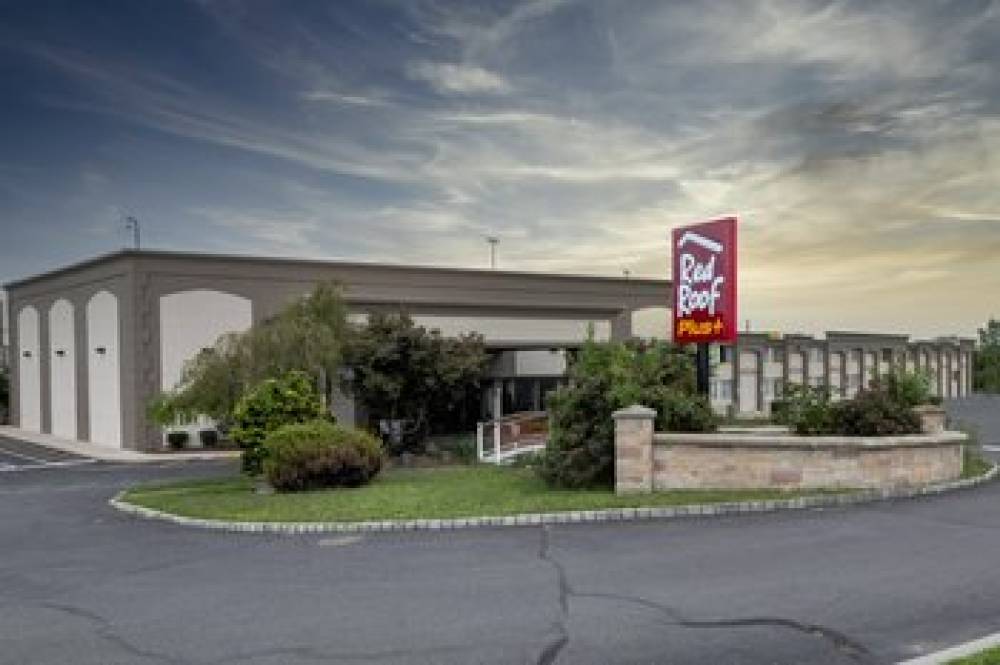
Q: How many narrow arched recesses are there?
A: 3